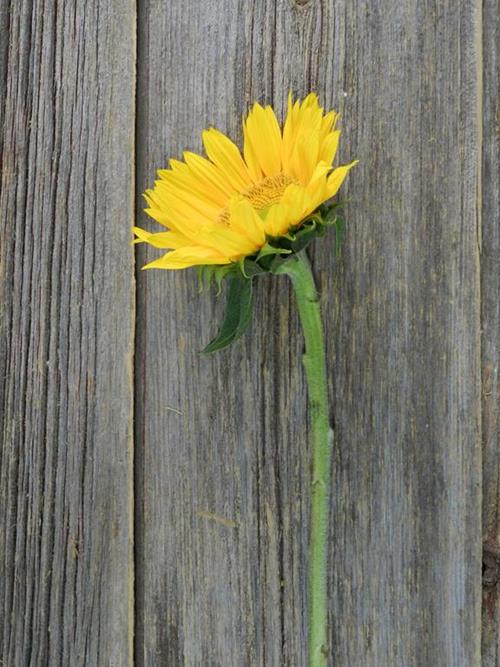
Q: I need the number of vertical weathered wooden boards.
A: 3